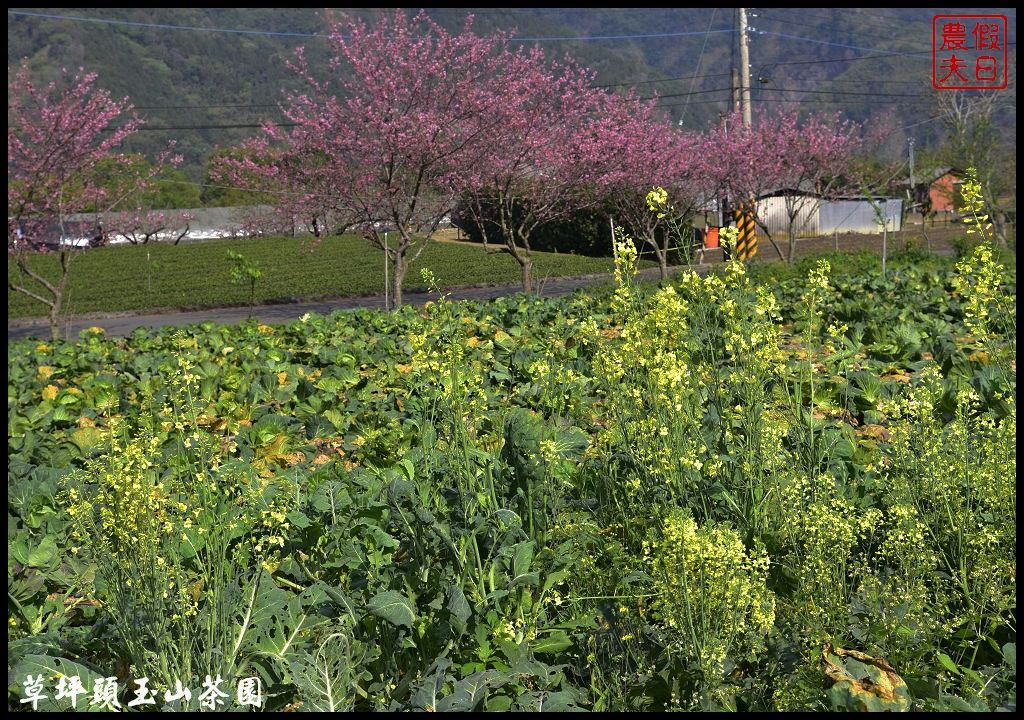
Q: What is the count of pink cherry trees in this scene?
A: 5